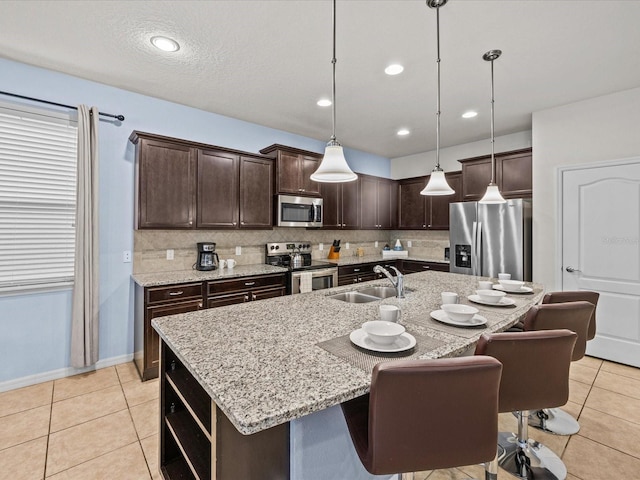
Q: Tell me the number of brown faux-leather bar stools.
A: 4